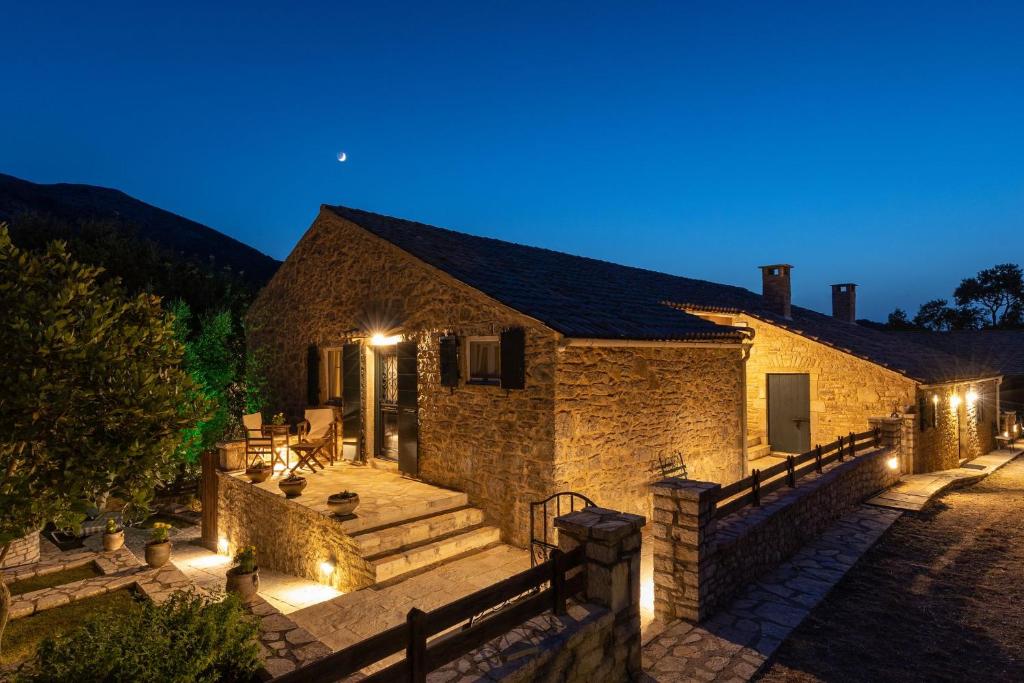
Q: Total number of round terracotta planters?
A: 6